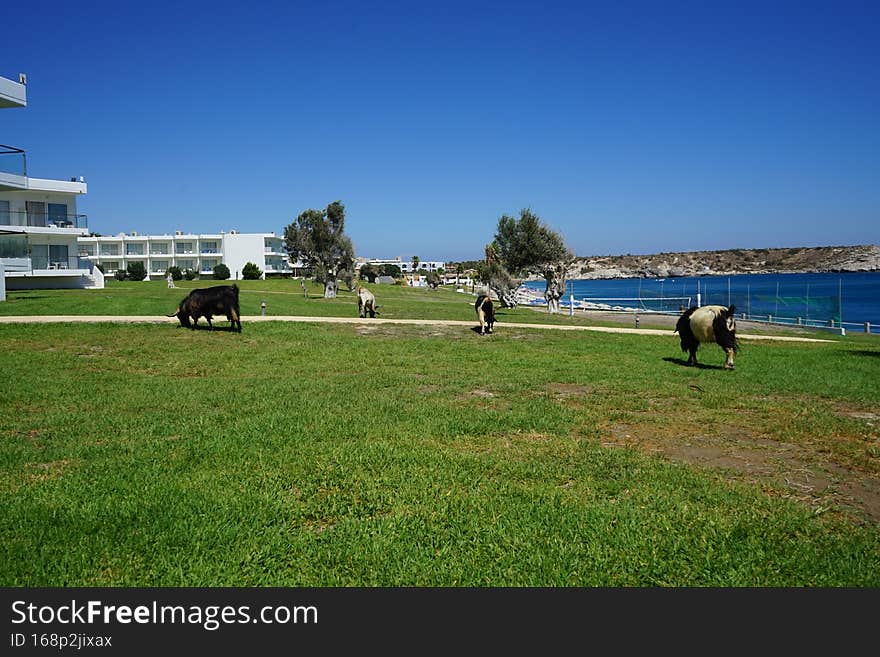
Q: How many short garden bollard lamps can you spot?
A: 2